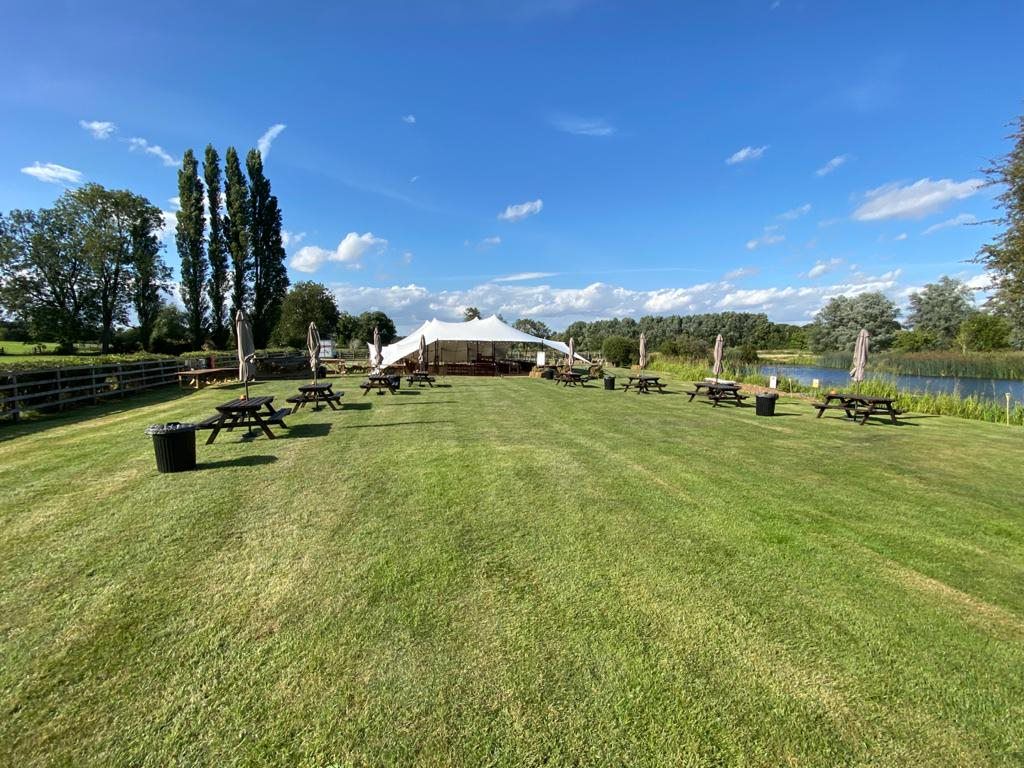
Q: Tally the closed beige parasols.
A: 8